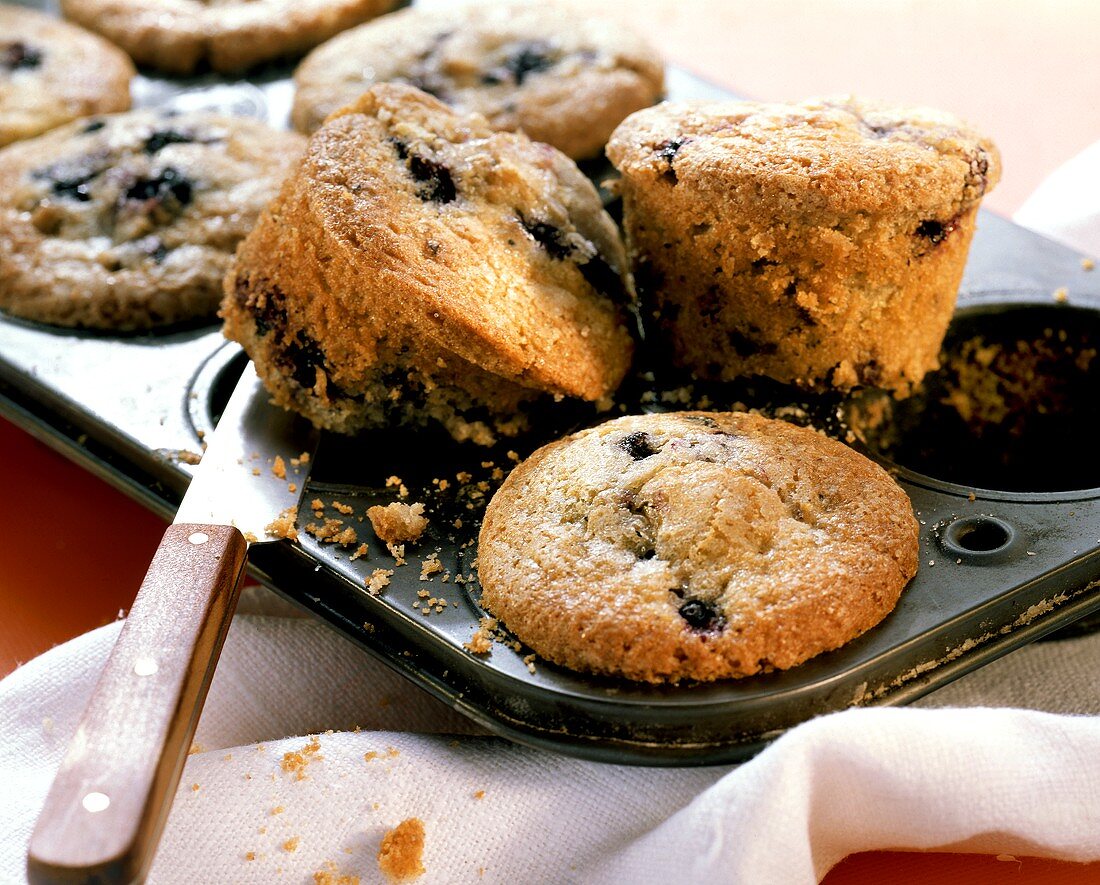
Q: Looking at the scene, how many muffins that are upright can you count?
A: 6